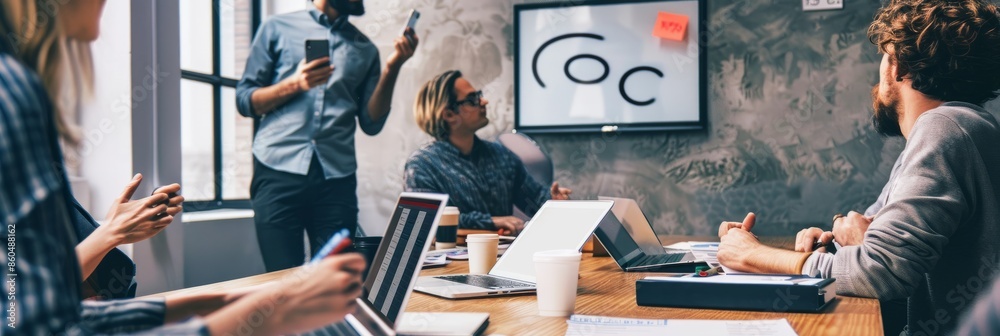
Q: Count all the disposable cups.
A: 3